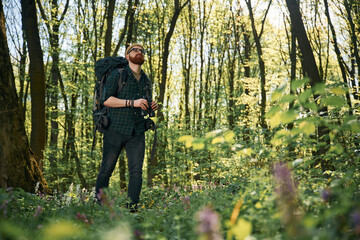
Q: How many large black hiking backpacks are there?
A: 1